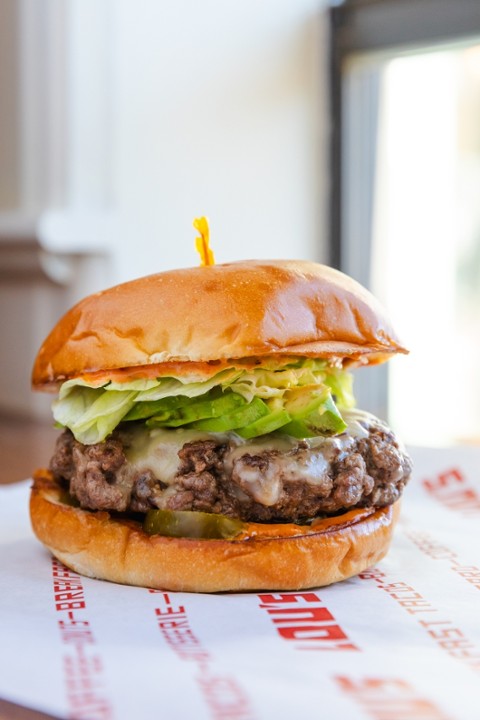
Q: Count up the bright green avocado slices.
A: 5